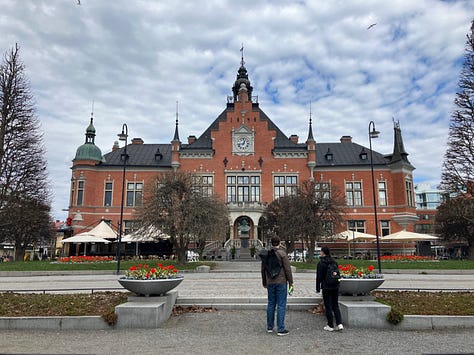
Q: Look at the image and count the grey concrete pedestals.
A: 2